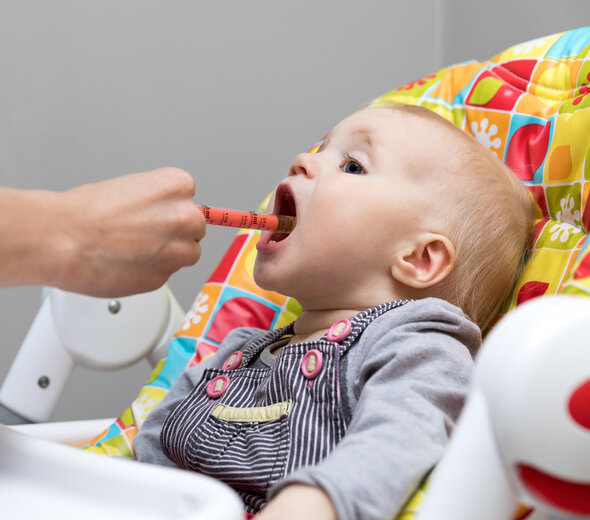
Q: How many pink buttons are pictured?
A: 4